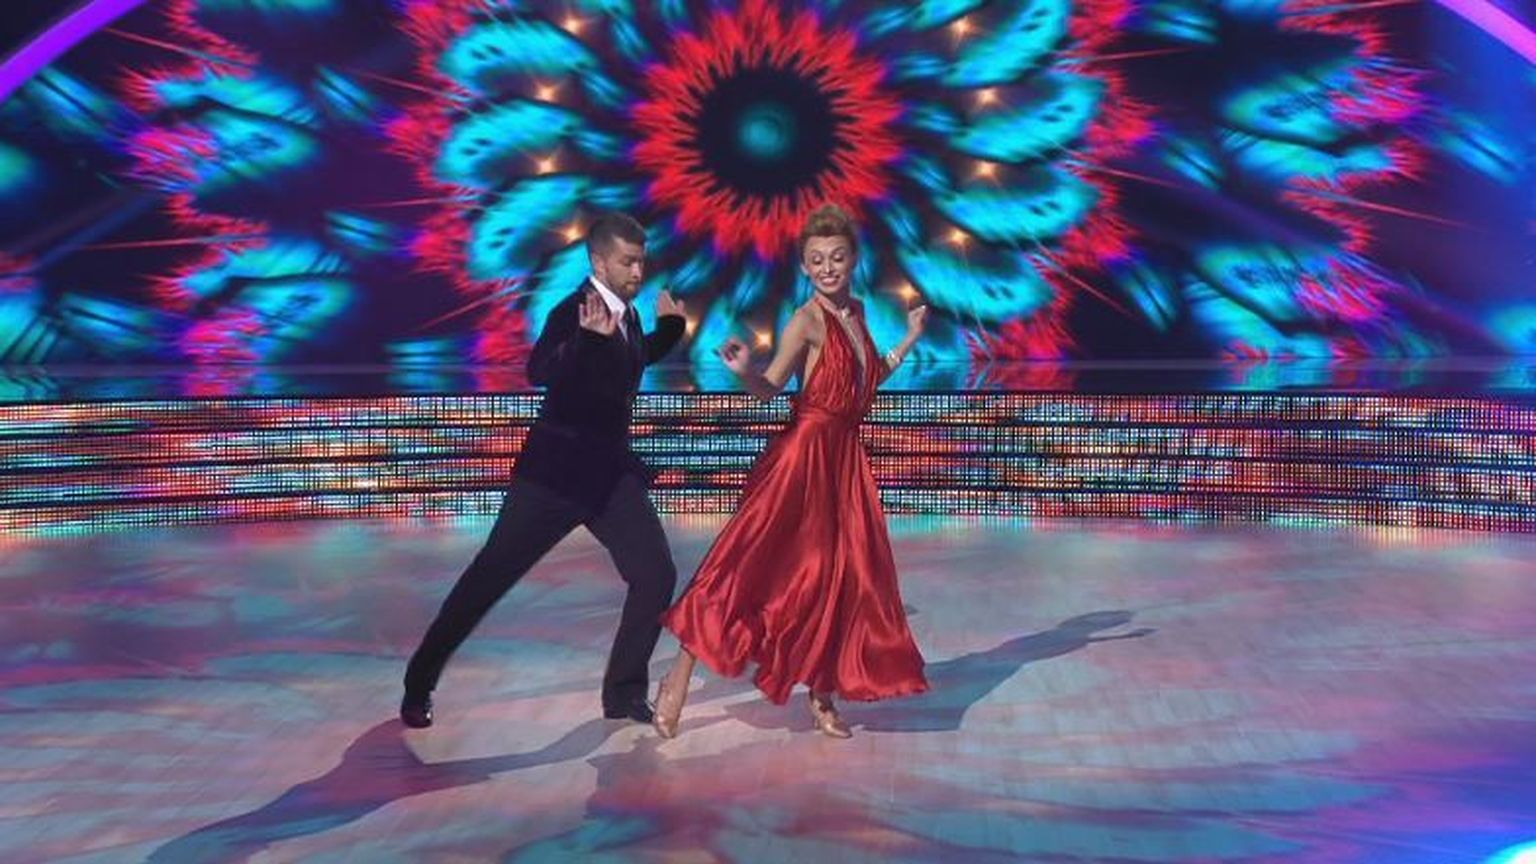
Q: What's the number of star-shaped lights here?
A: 11